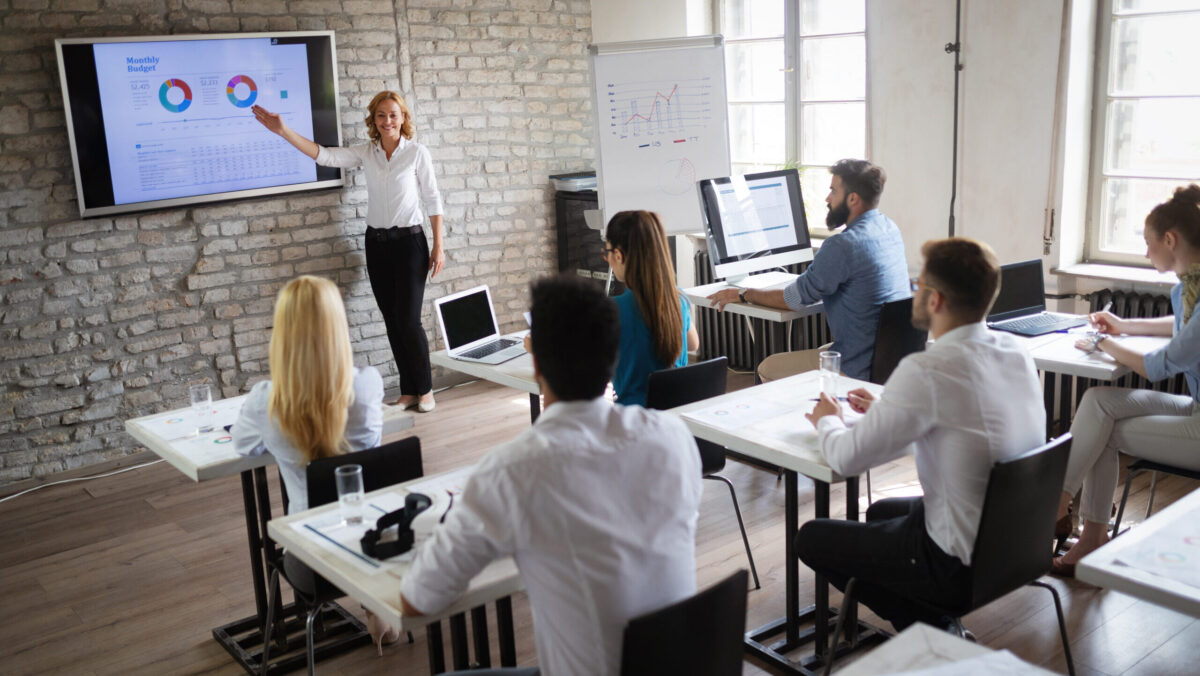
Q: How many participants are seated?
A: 6